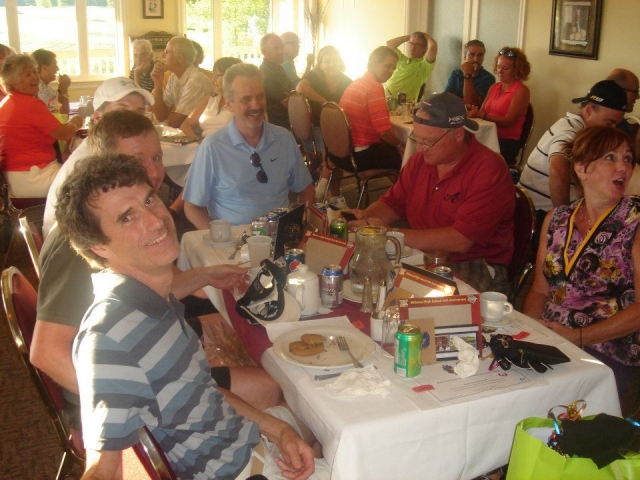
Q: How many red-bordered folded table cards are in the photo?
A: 4